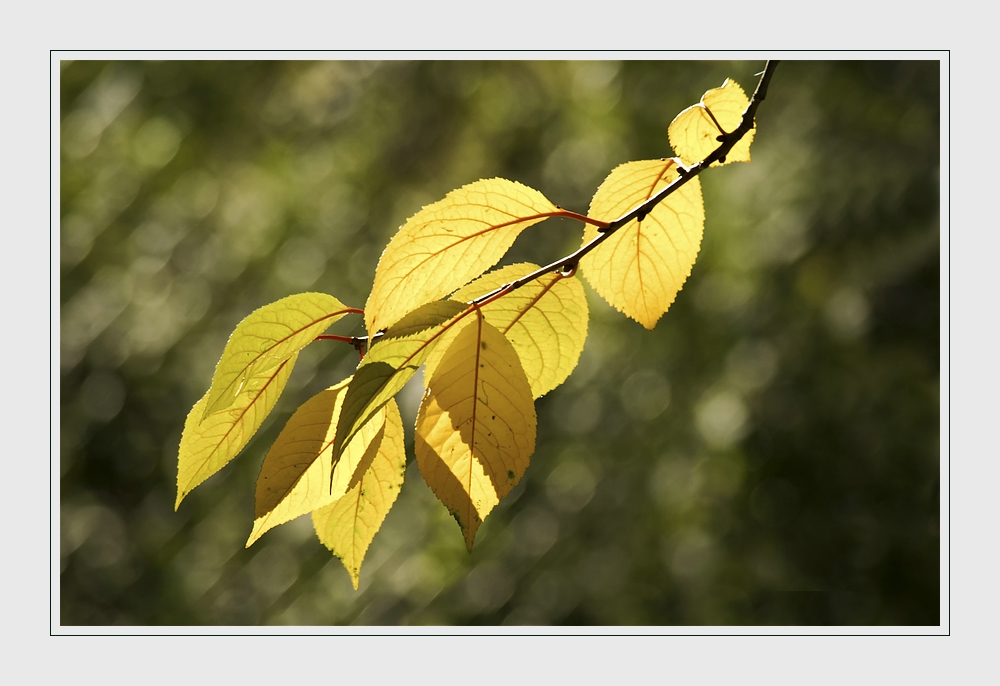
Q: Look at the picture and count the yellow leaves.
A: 10